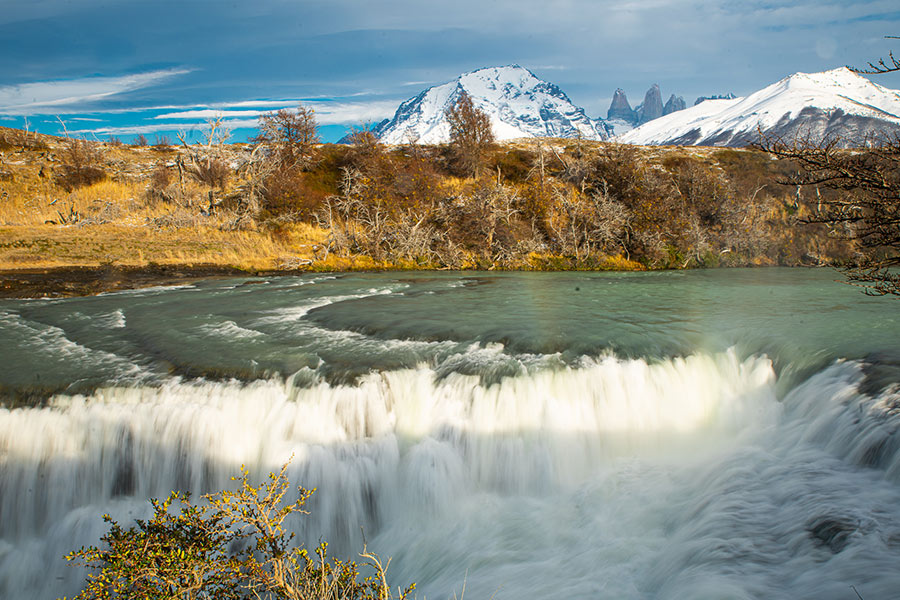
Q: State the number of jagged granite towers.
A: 3